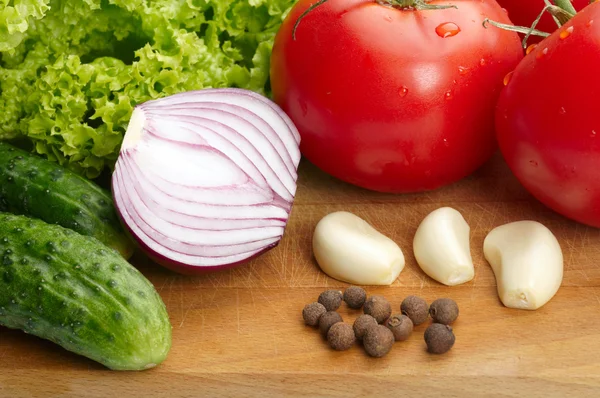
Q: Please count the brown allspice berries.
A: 12